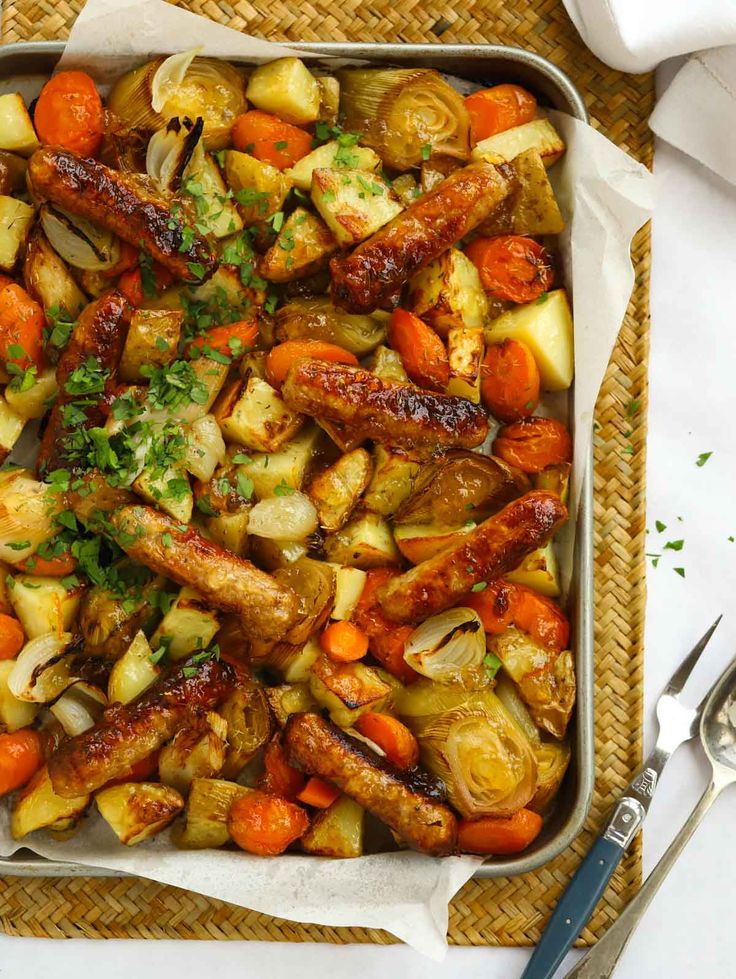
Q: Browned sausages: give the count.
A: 8